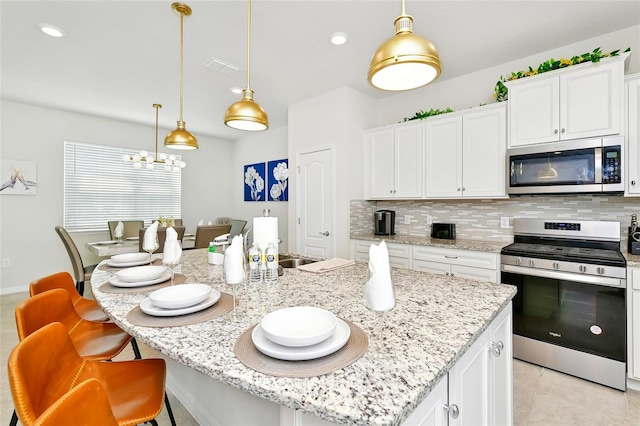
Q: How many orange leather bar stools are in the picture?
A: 4